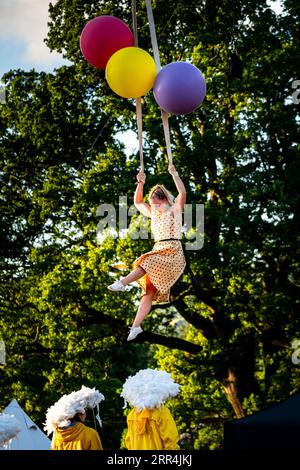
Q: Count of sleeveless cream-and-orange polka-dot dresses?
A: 1